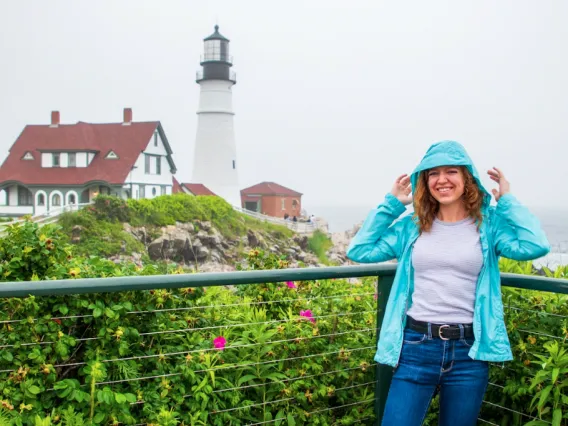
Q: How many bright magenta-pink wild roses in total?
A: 3